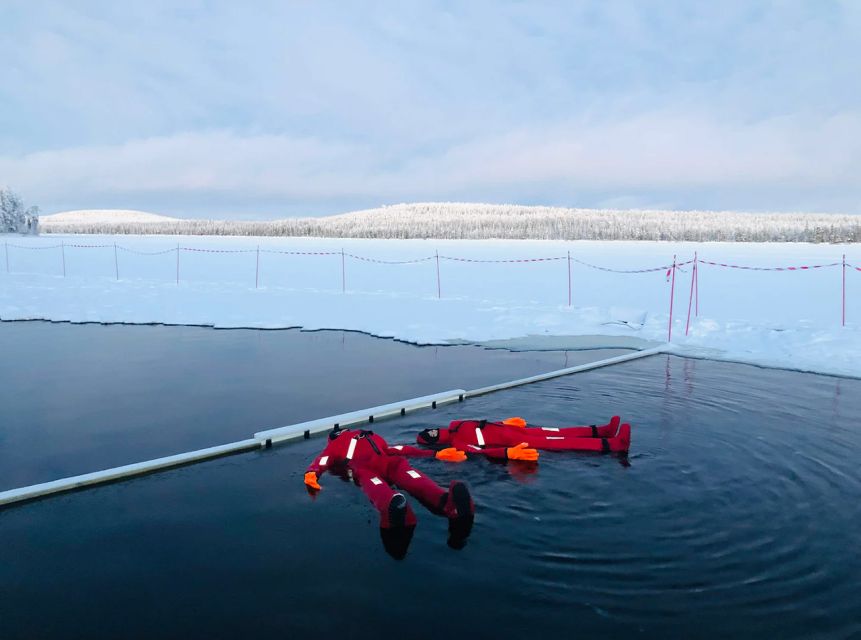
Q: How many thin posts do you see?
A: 12